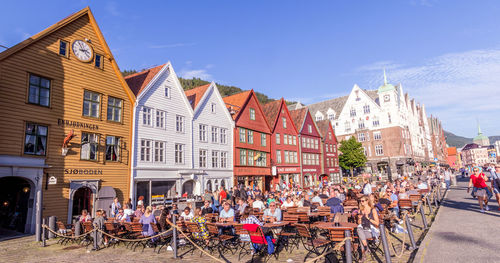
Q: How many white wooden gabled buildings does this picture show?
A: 2